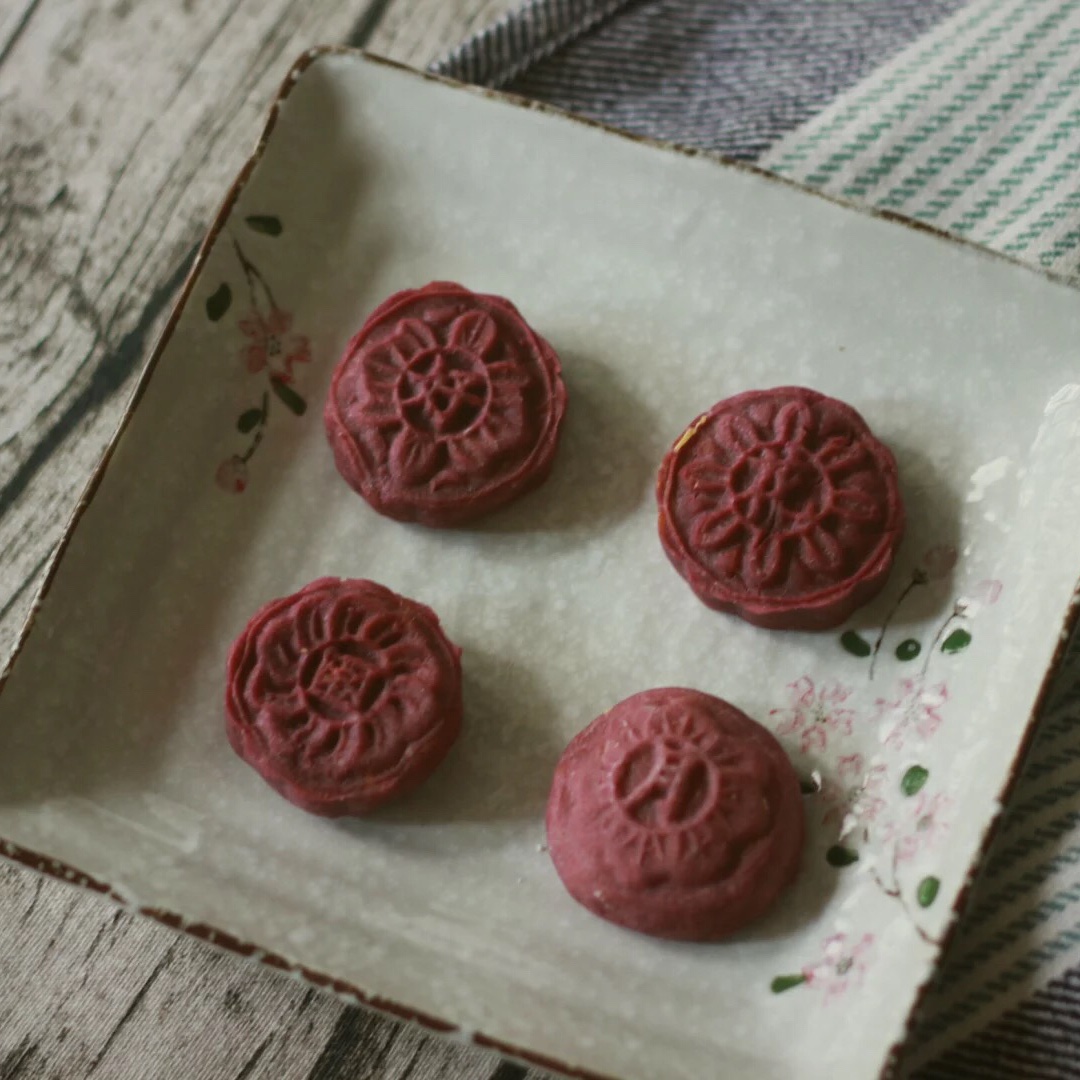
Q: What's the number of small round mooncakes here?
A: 4